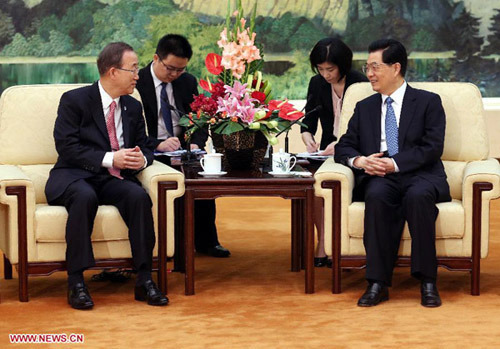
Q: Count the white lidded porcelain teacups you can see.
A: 2